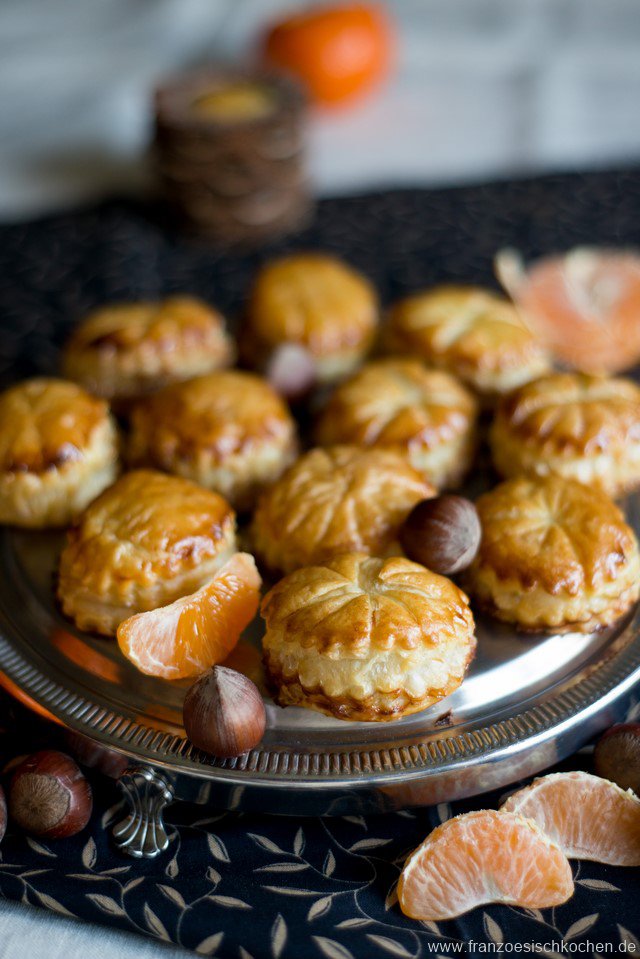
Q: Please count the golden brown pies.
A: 11